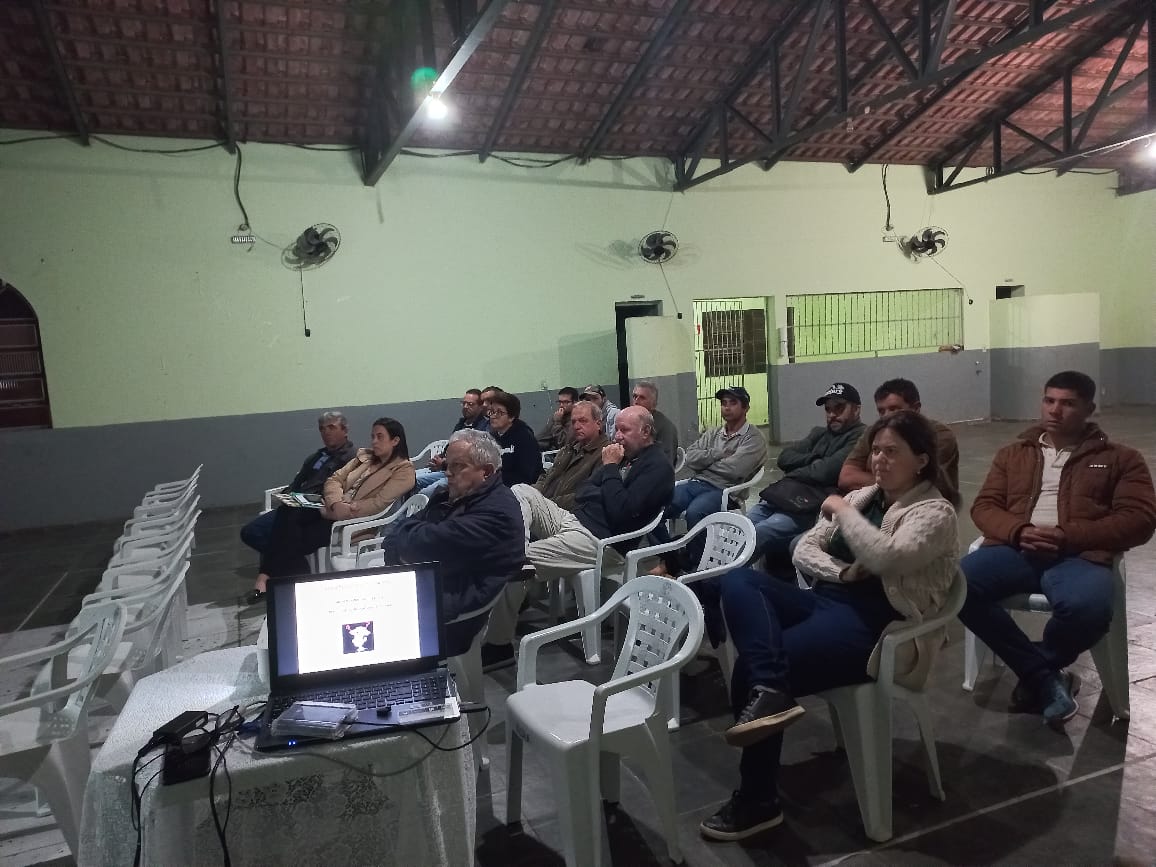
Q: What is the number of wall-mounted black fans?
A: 3